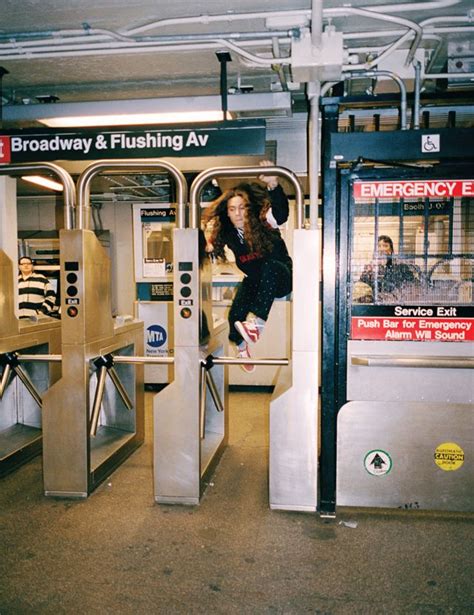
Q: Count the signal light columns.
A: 2